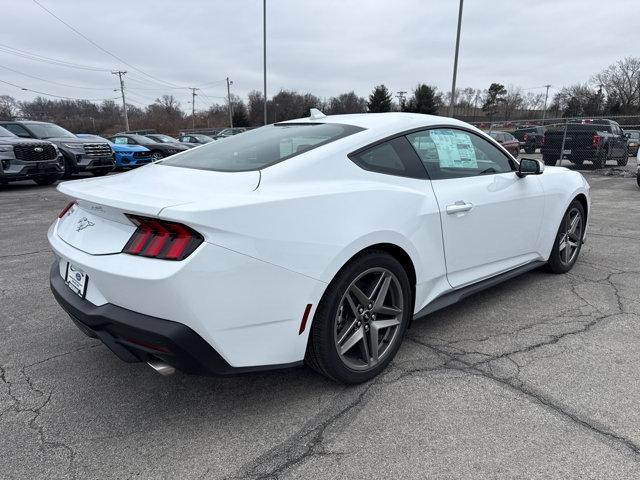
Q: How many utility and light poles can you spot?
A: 7